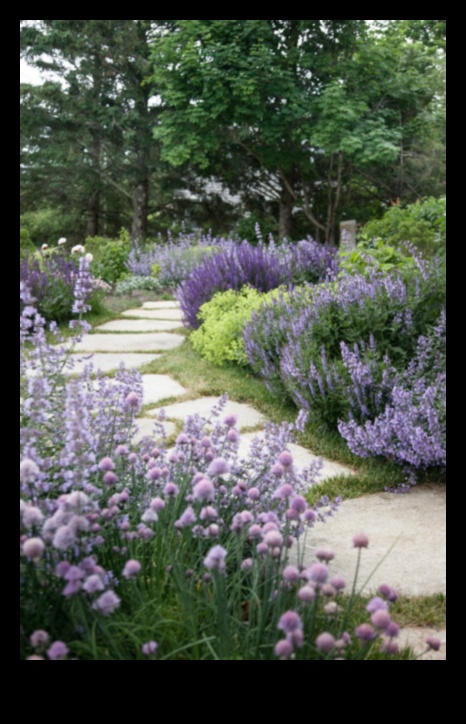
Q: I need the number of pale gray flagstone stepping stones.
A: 11